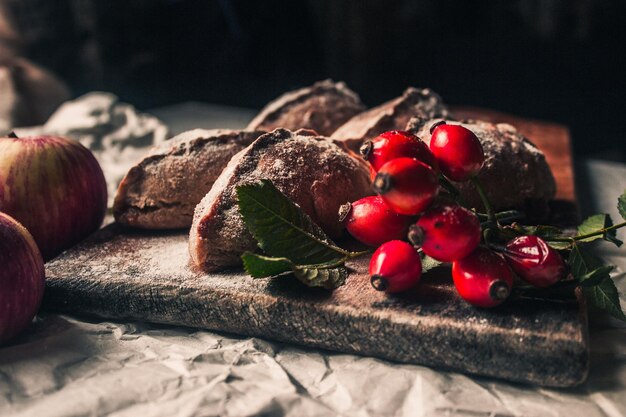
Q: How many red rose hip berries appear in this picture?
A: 8